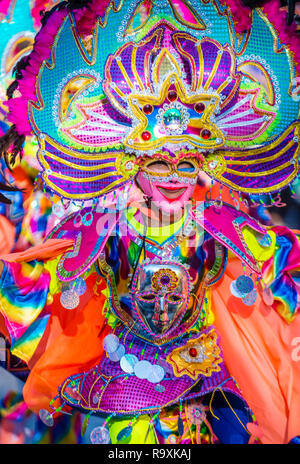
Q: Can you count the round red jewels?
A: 6